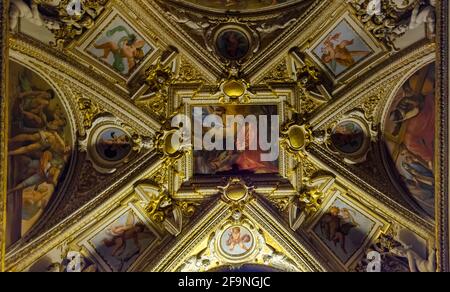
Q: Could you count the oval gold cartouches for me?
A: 4